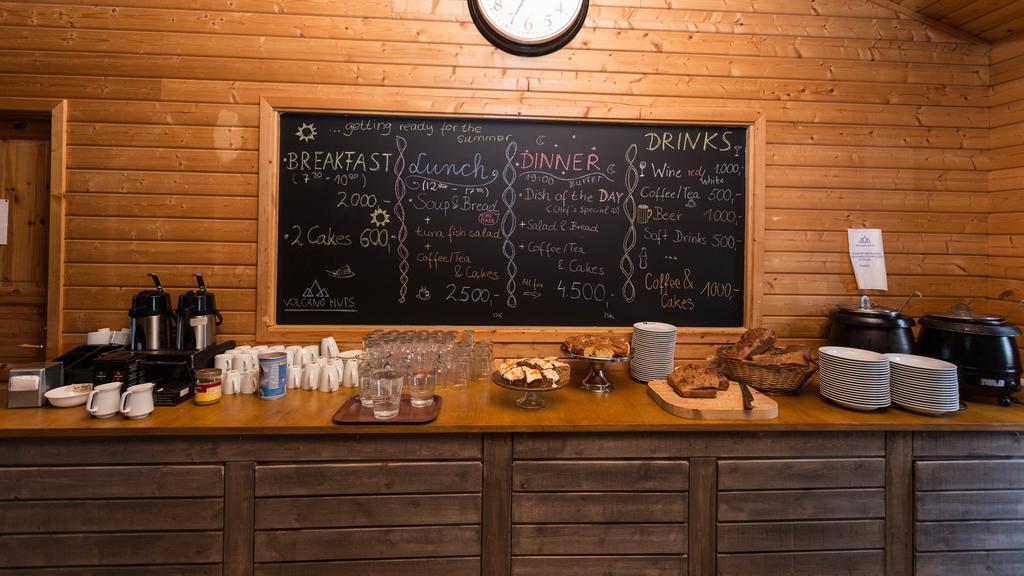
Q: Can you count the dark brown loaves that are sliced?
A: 1